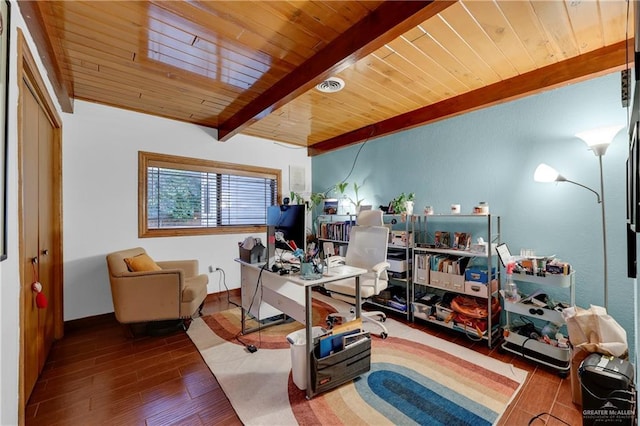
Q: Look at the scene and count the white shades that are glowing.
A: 2